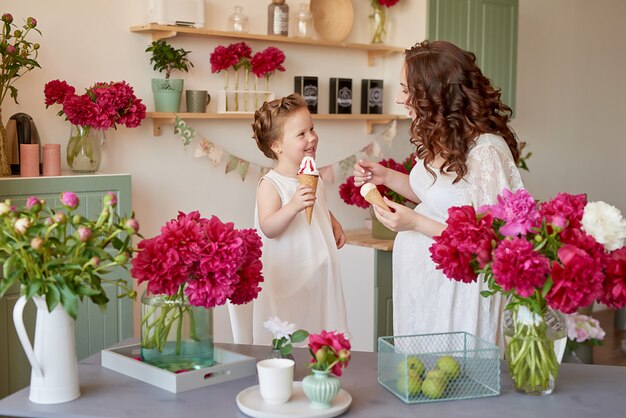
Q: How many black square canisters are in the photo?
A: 3